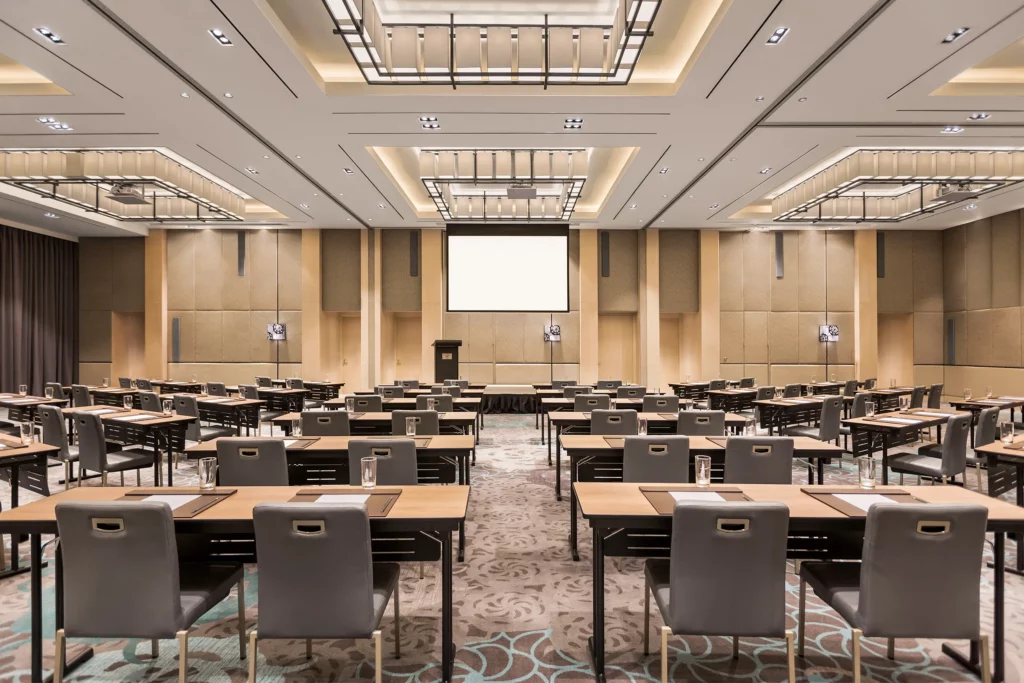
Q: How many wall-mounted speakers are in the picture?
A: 7